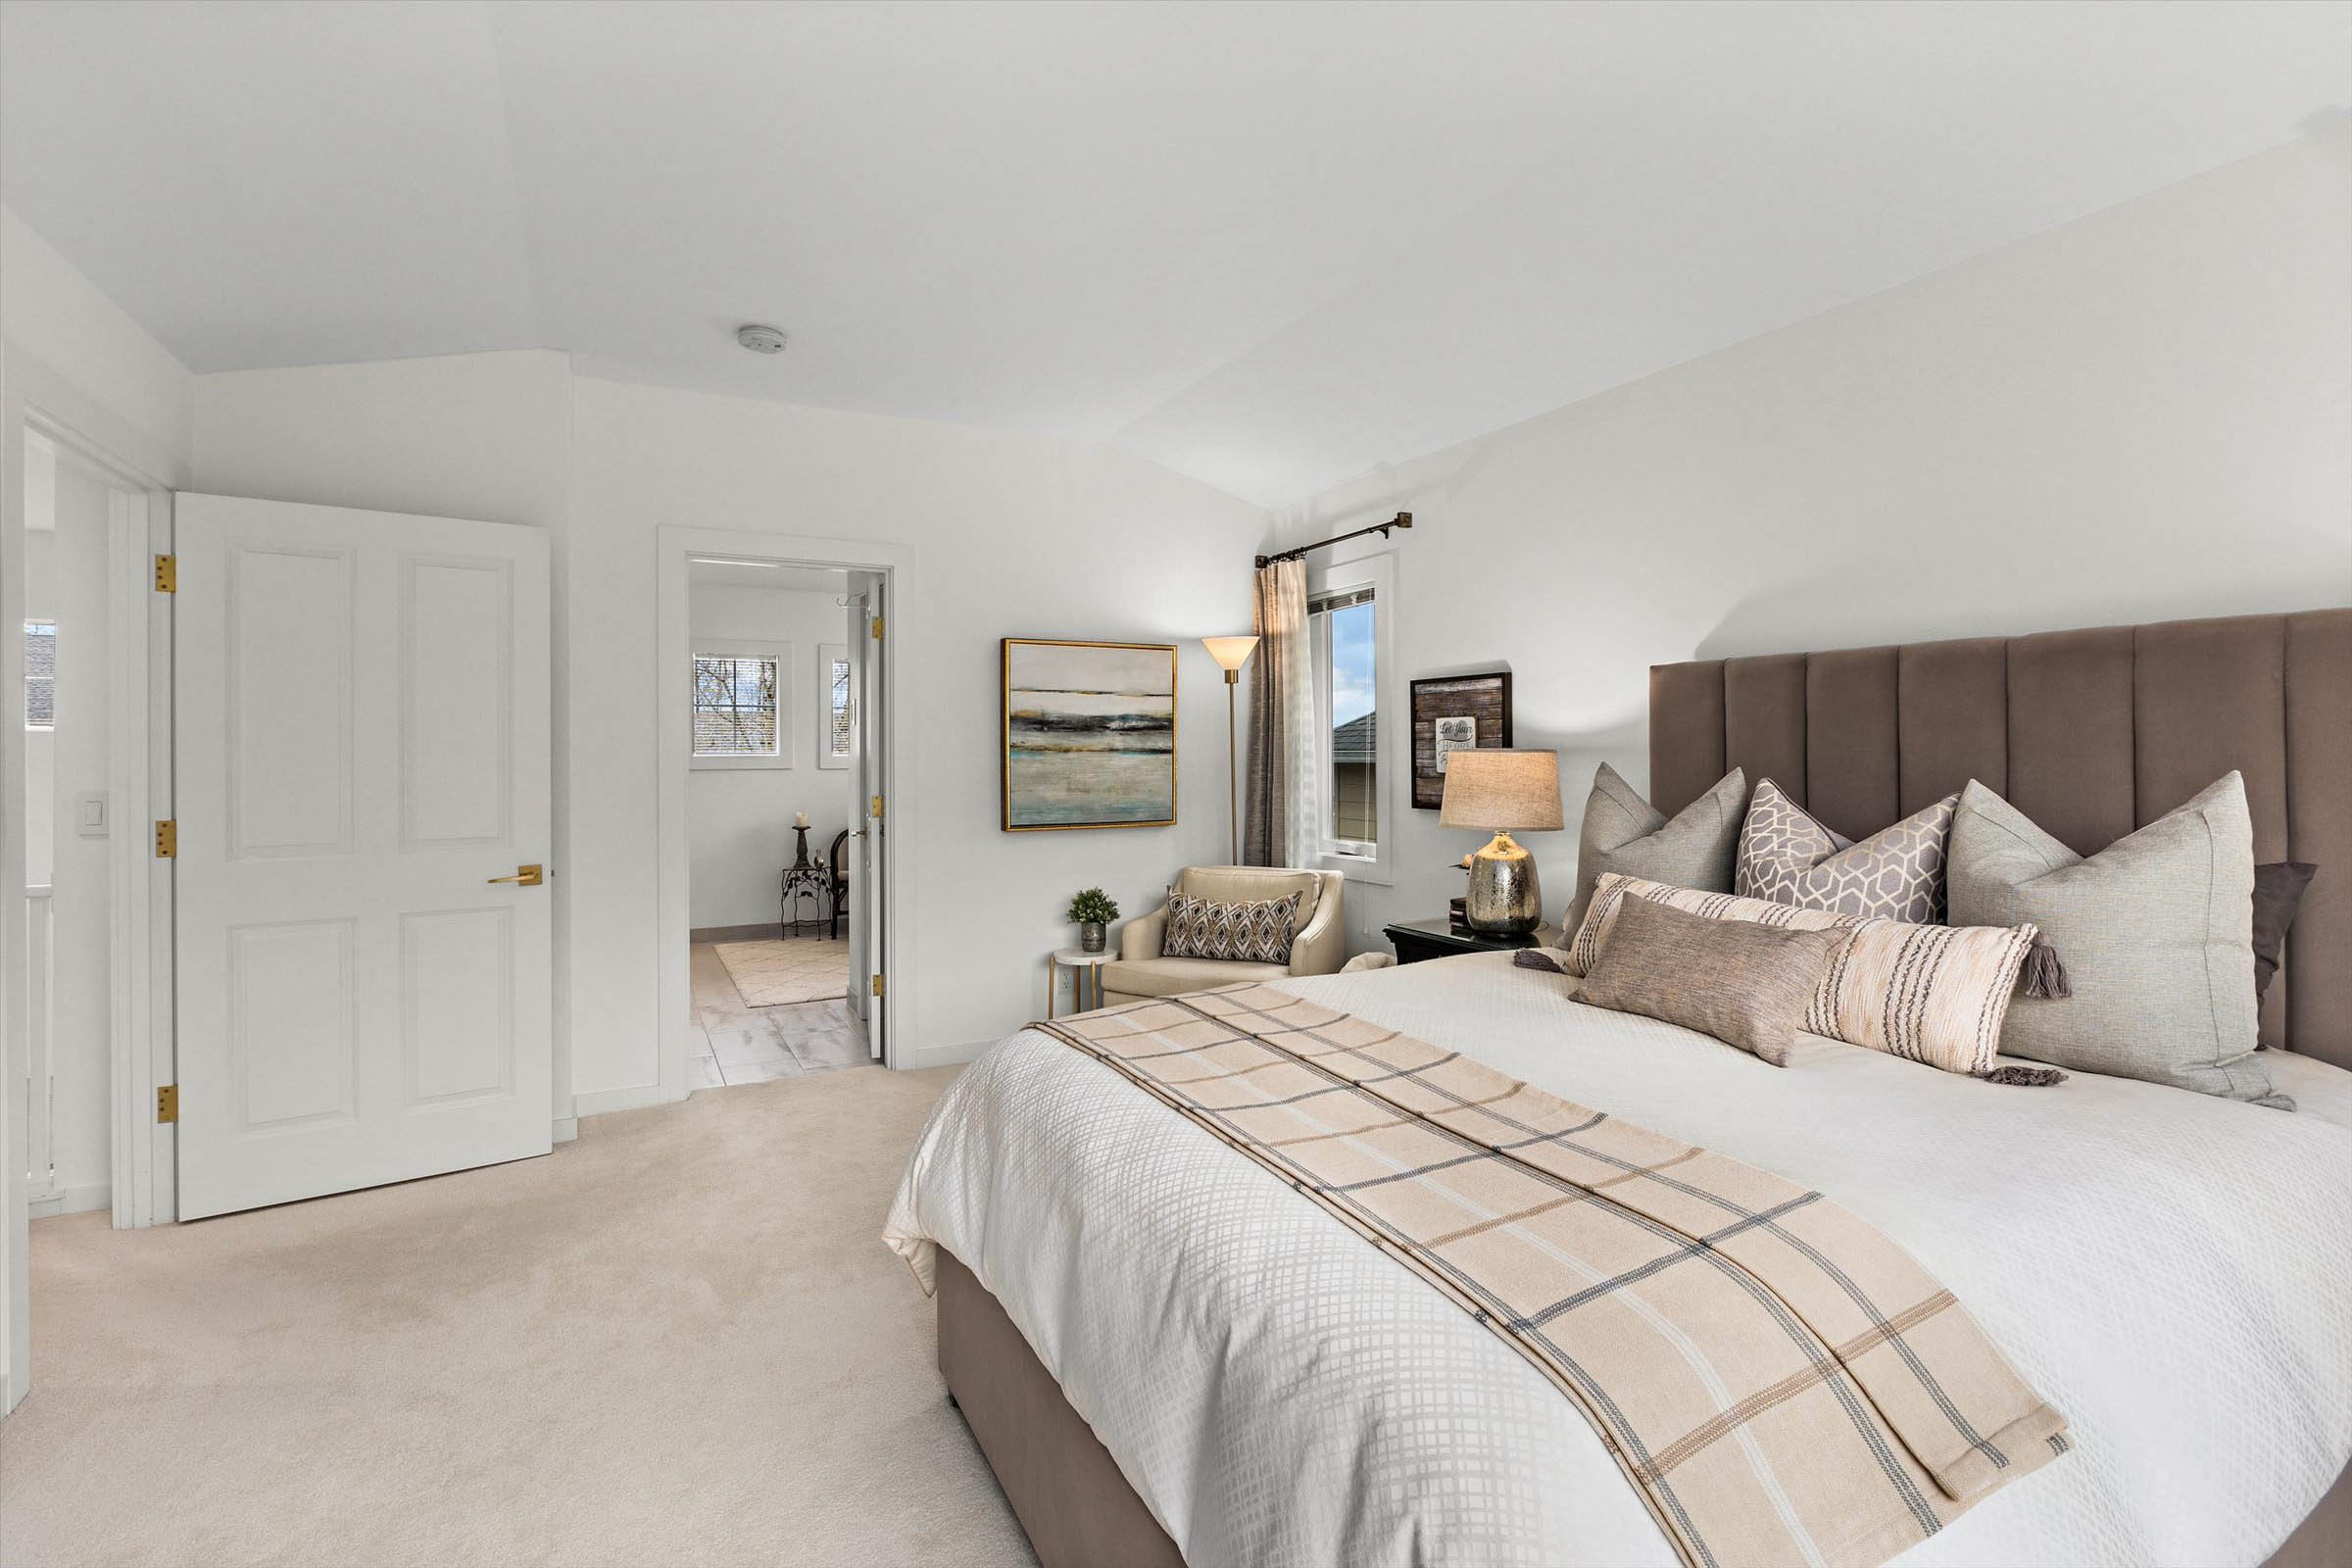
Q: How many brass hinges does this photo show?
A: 6